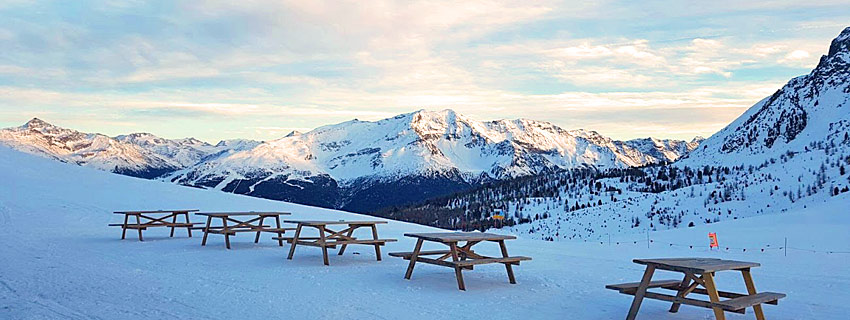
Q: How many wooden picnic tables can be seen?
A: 5